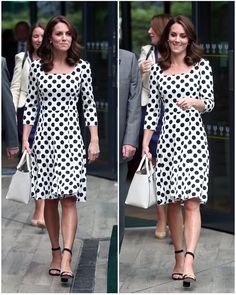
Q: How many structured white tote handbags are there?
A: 2